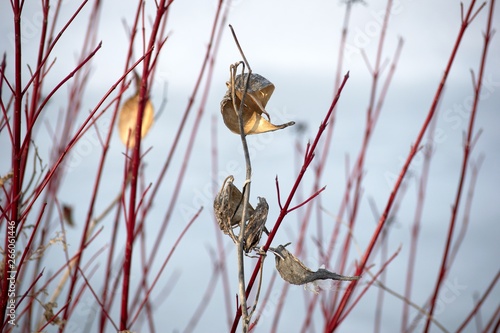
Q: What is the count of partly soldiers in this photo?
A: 0